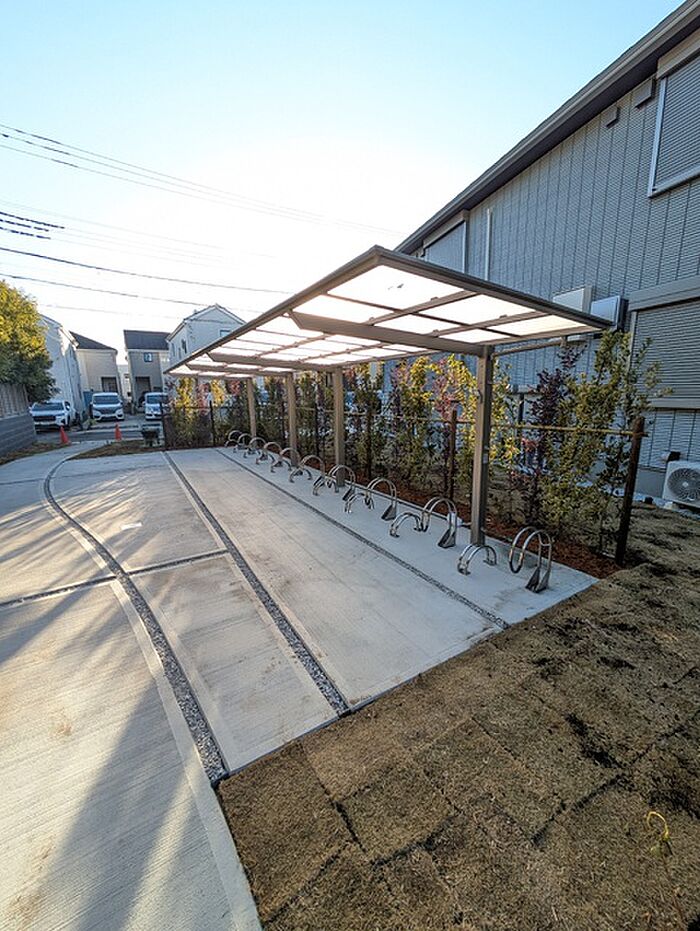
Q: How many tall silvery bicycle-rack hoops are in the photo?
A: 10